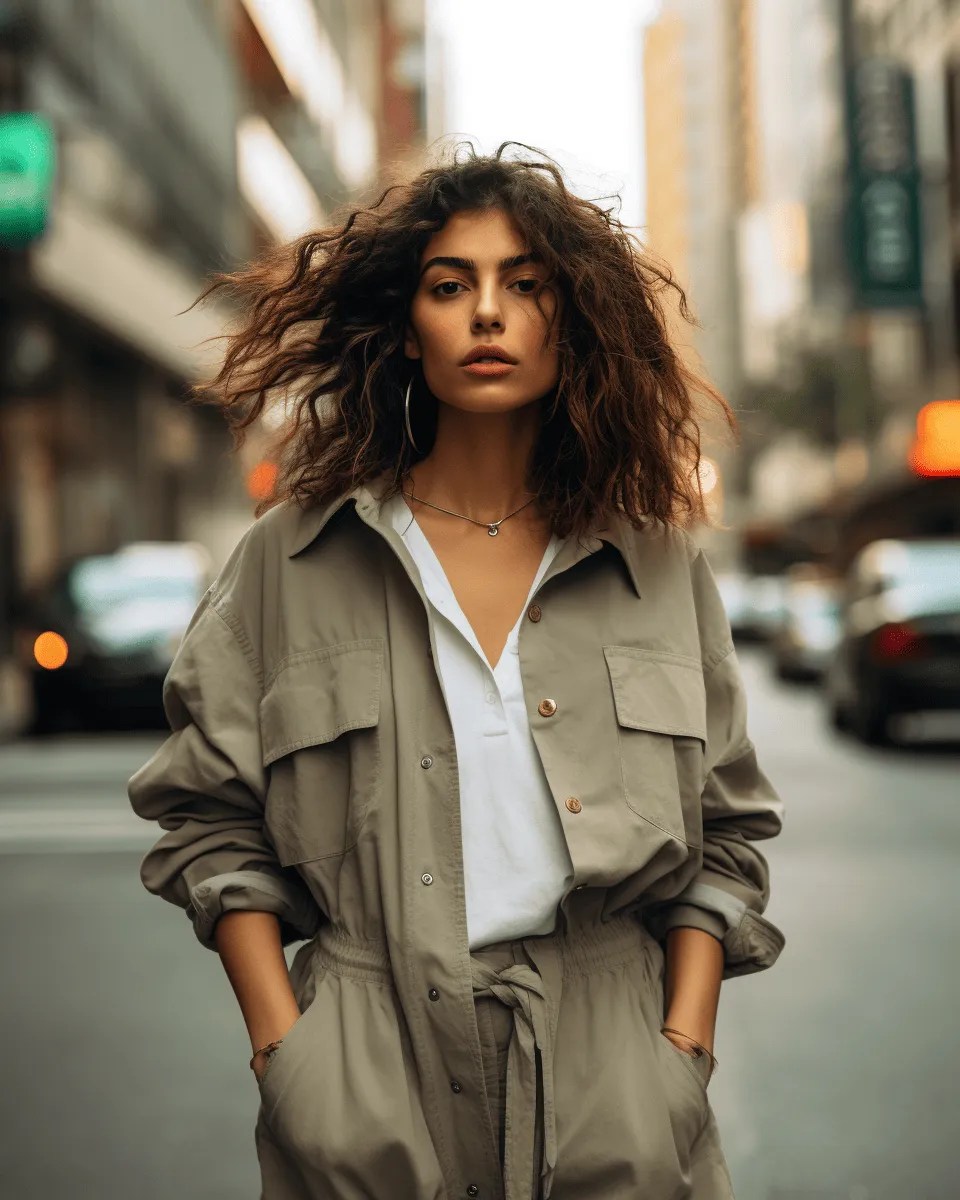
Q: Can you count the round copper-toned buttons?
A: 3